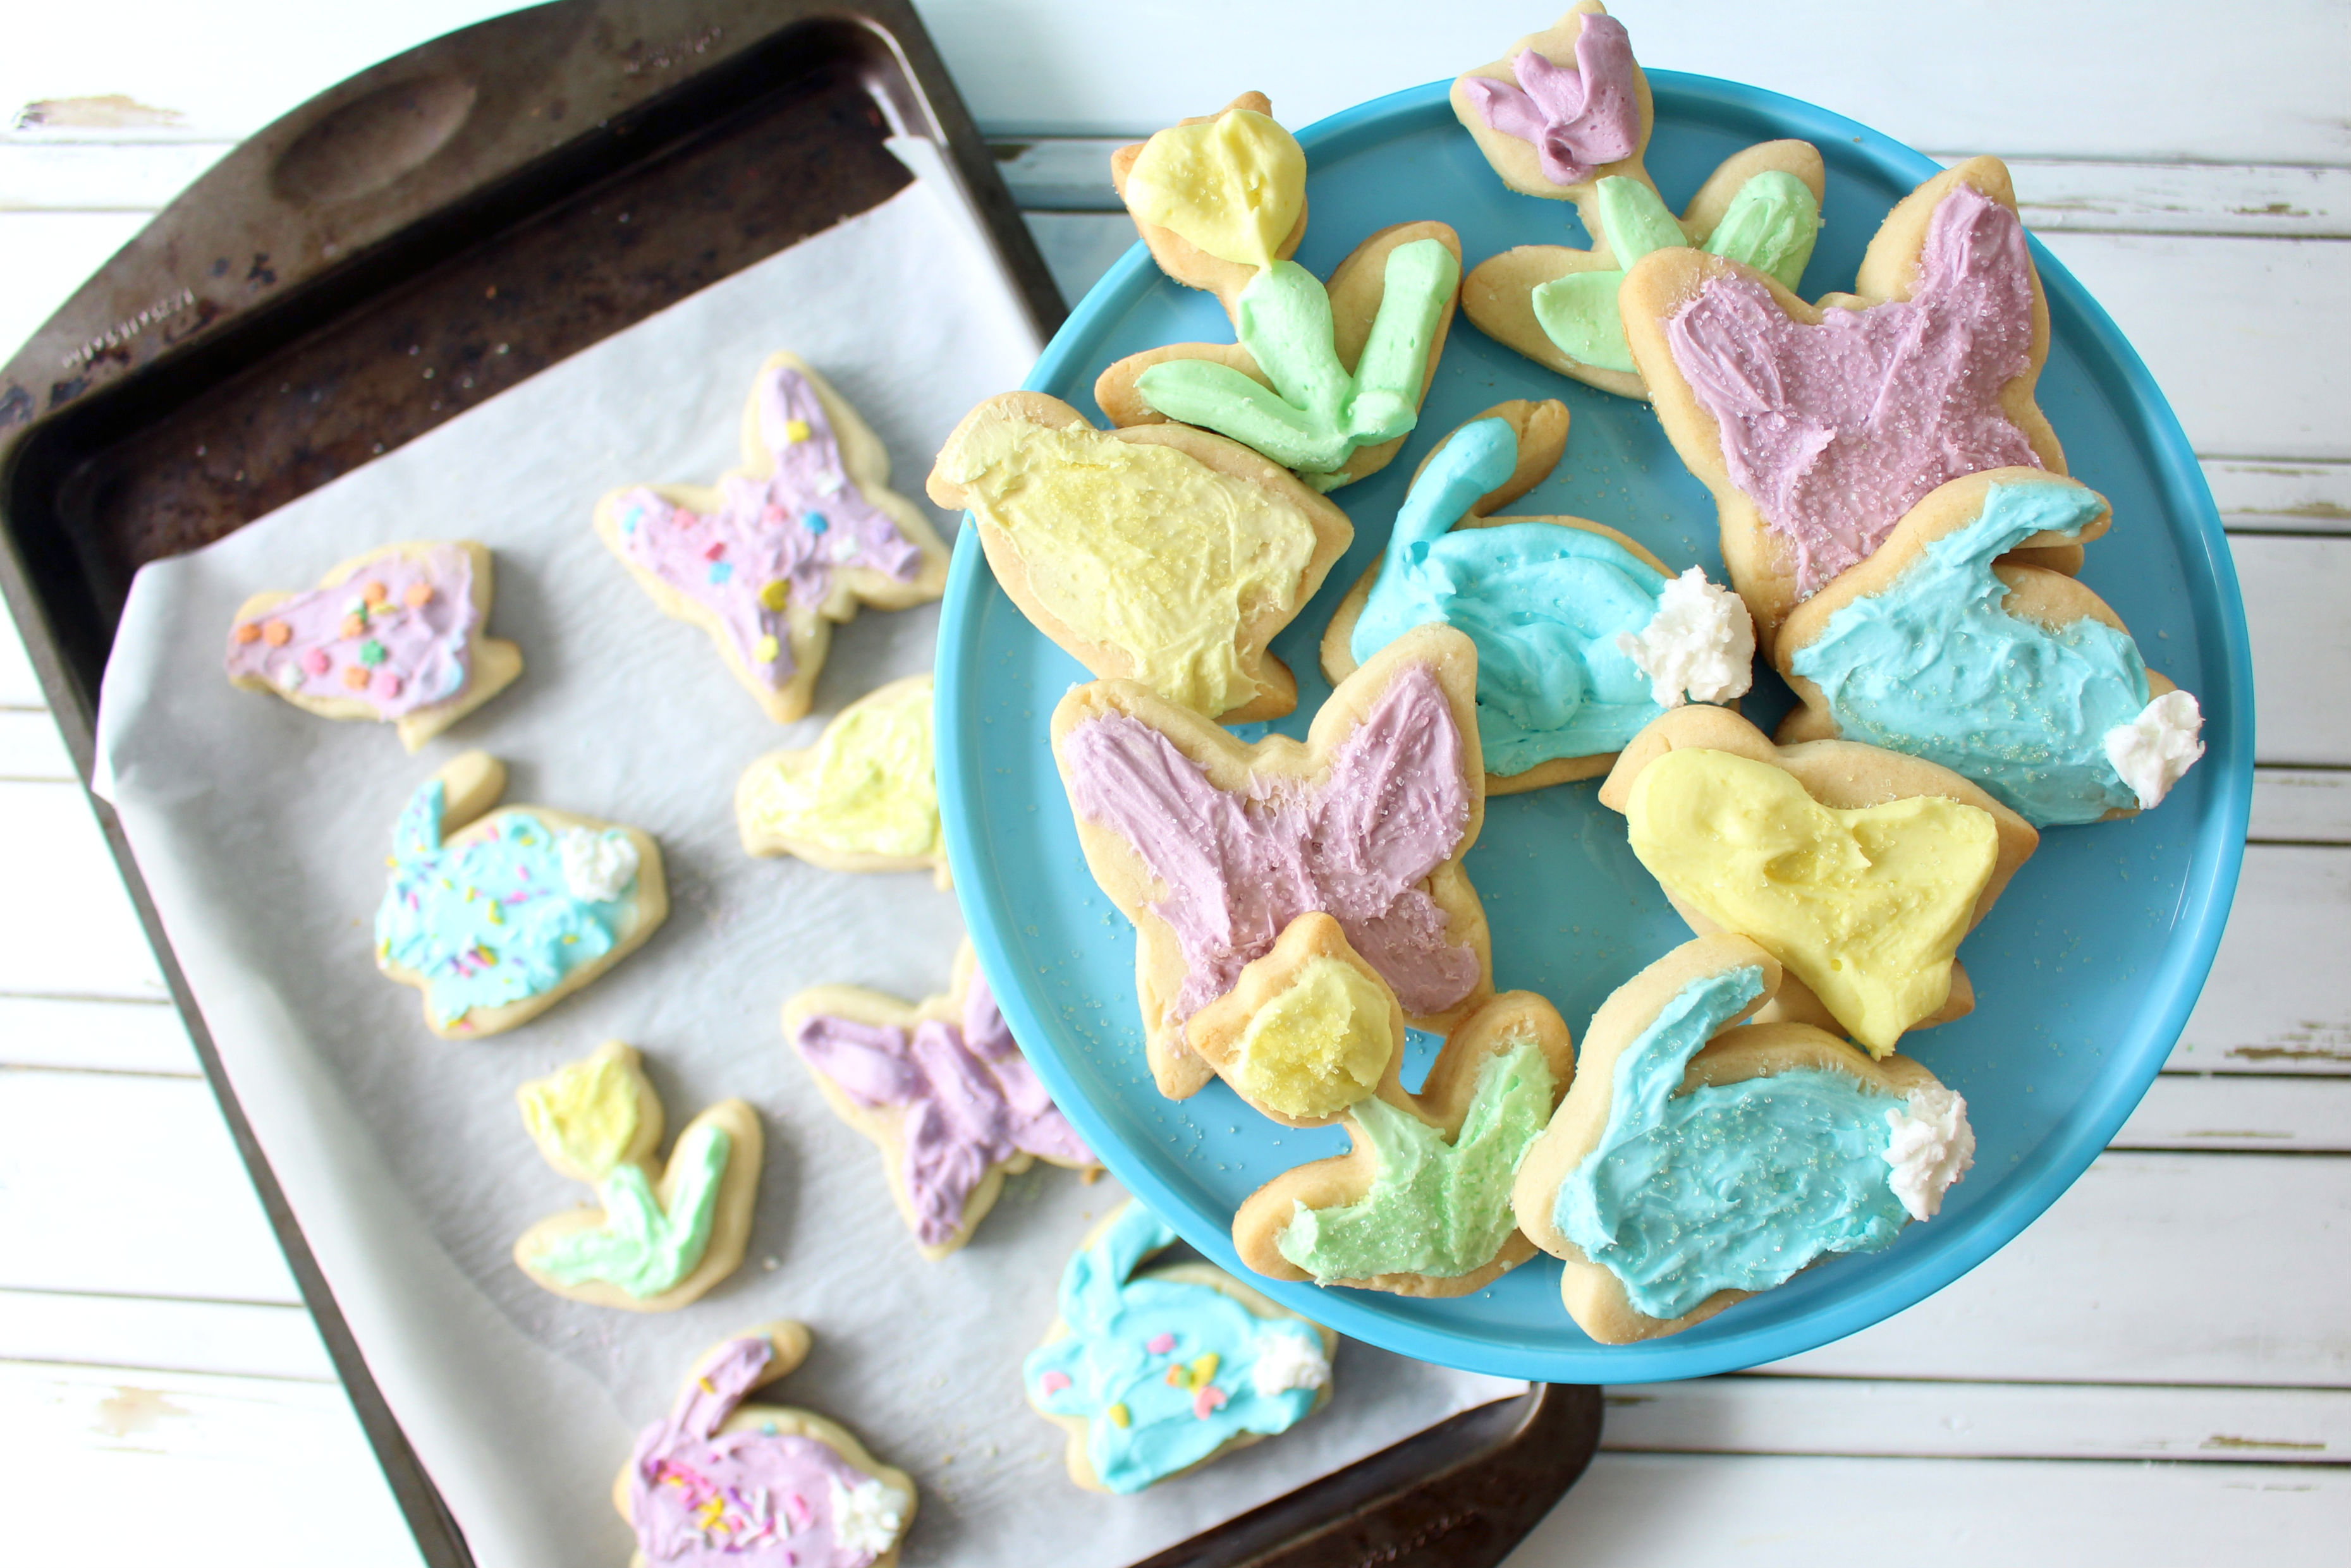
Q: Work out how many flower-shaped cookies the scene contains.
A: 4